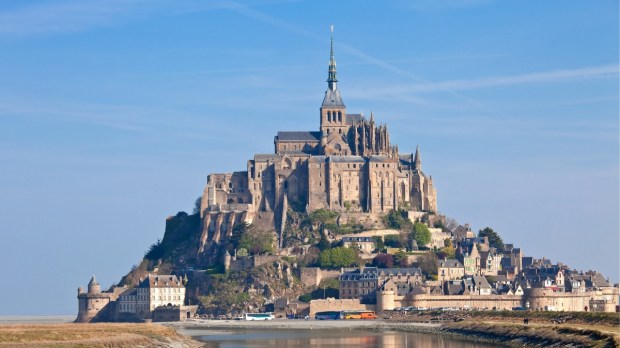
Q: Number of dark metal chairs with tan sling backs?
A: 0